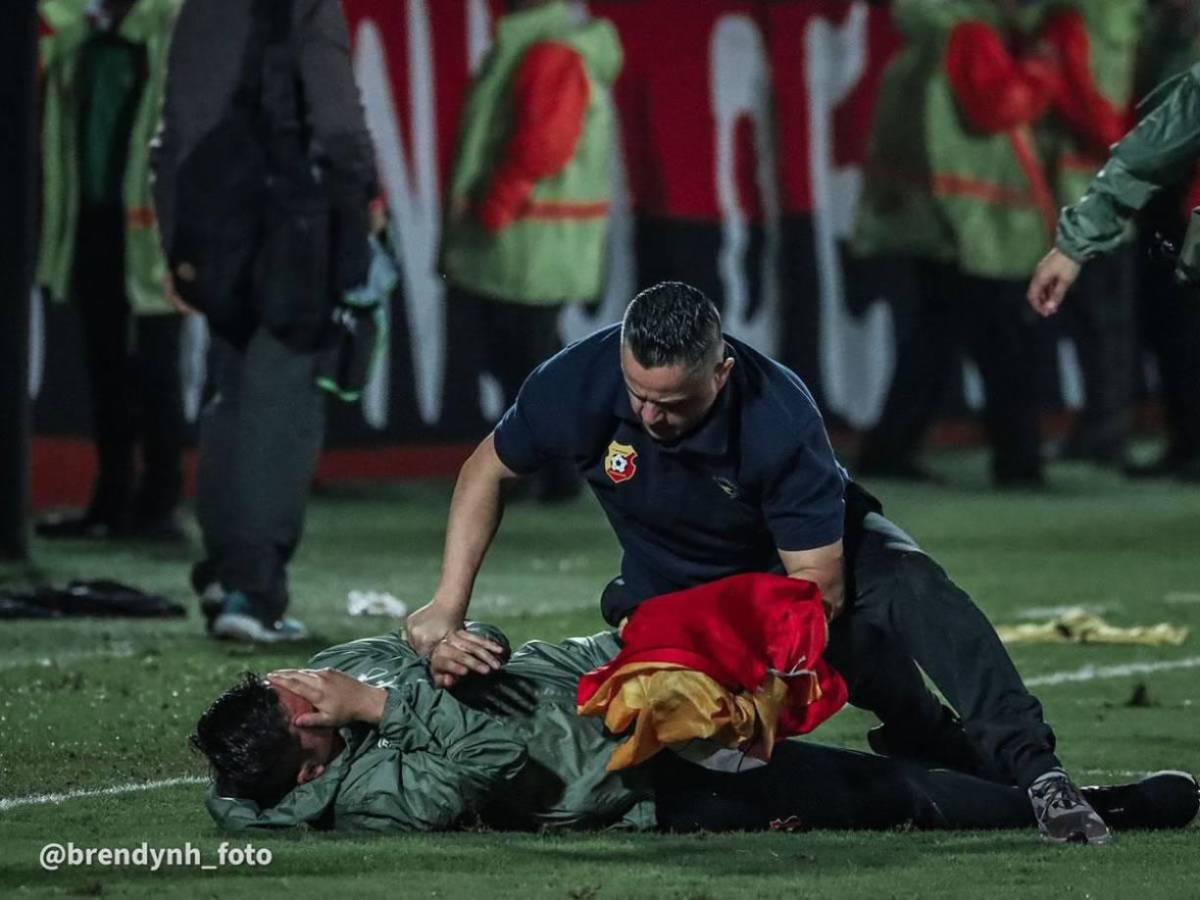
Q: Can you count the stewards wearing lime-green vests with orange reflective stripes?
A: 4